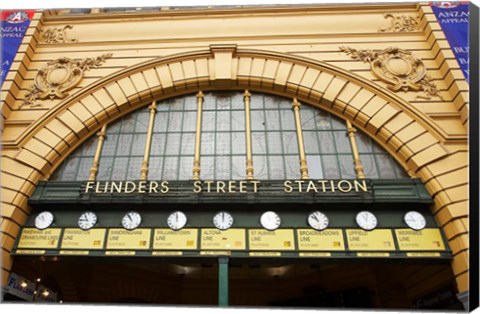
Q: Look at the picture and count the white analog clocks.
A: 9